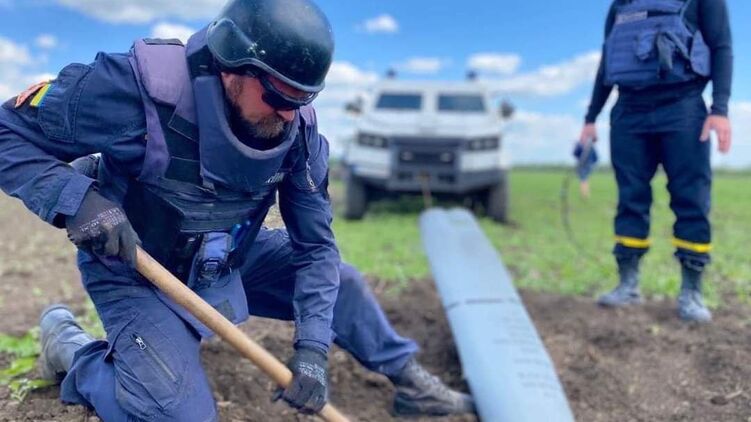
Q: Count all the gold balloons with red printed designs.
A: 0